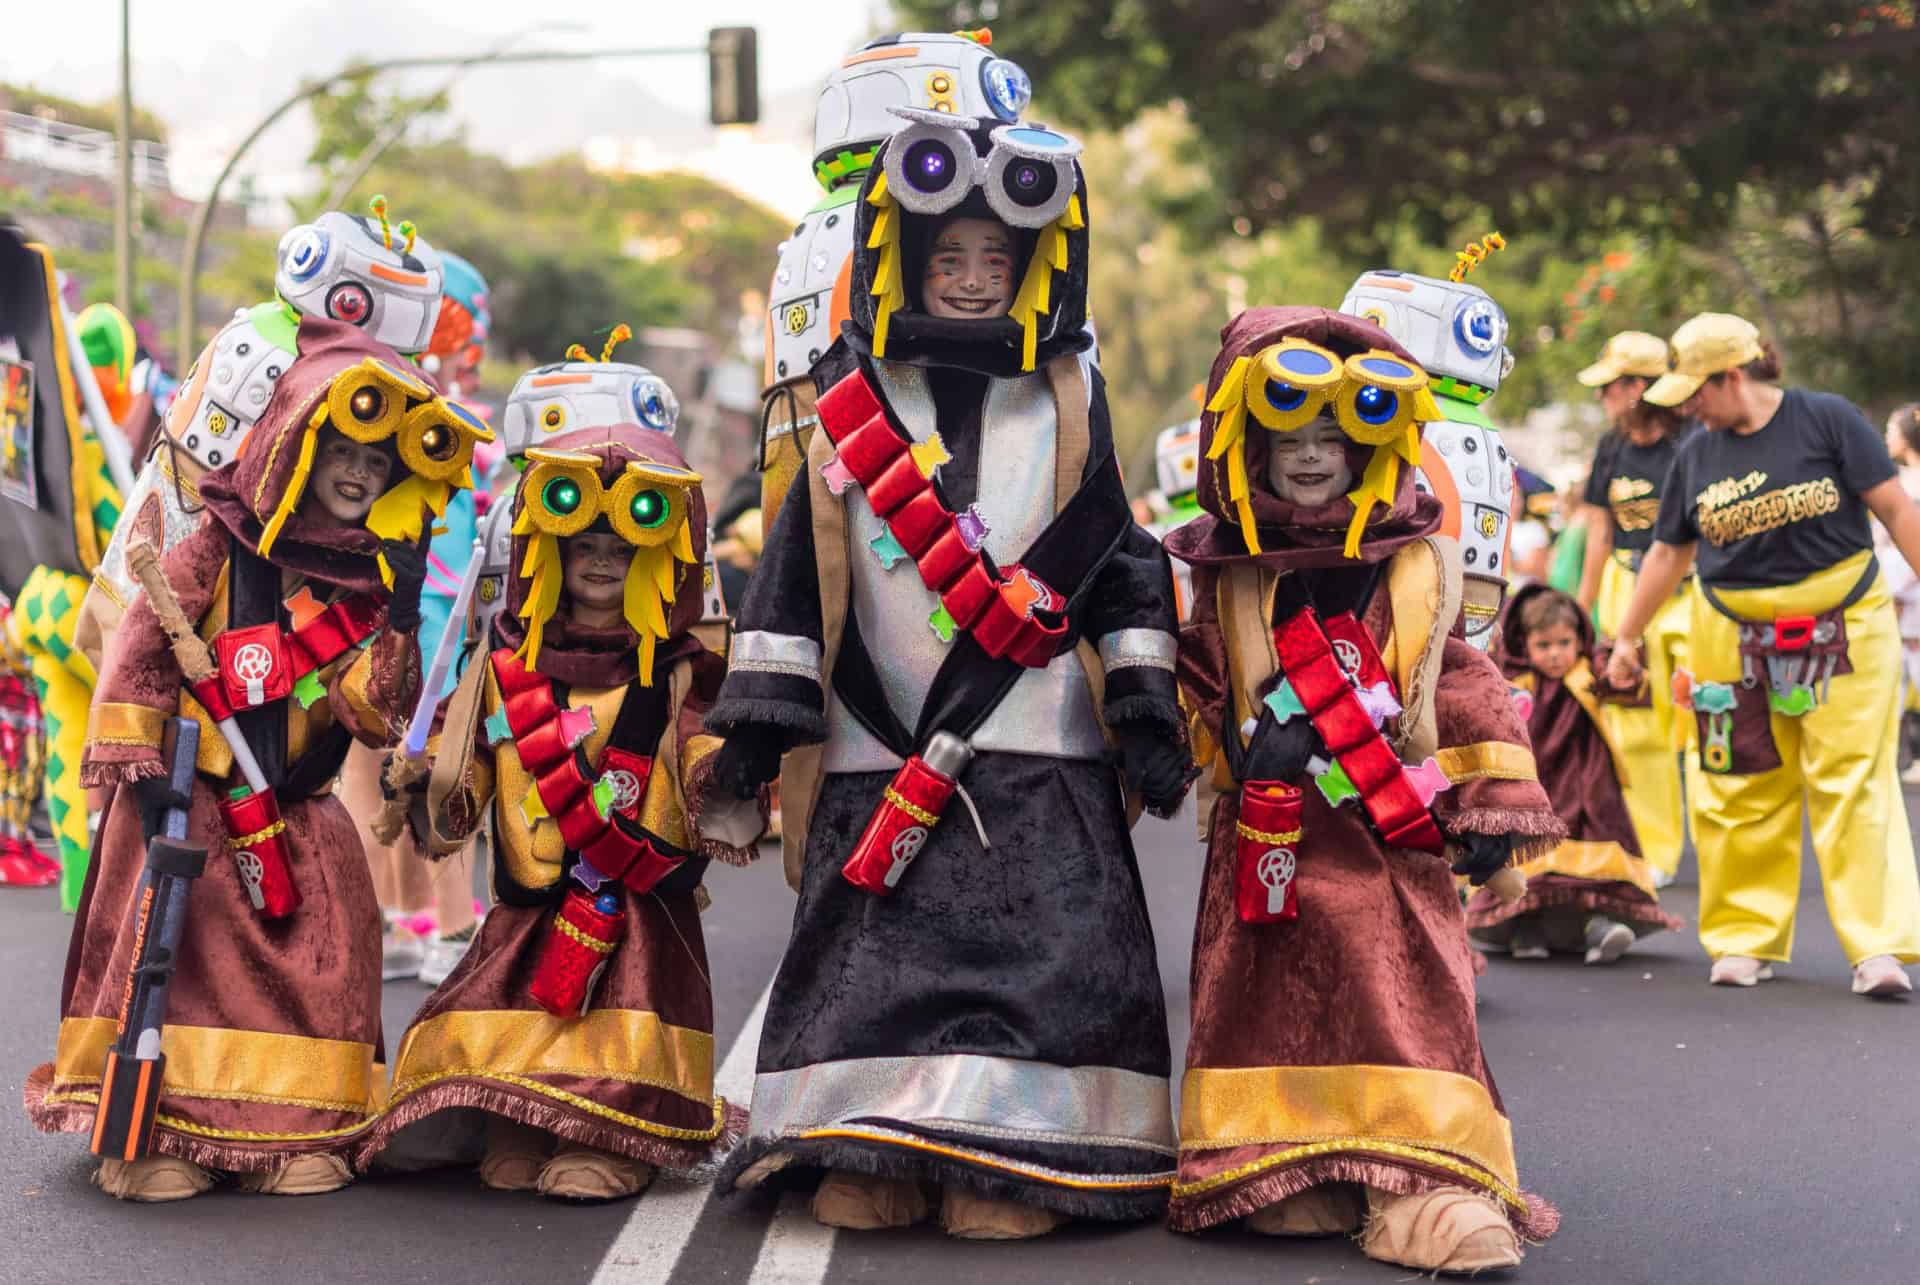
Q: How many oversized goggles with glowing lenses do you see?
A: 4